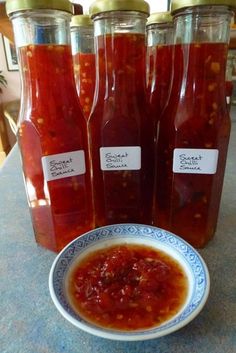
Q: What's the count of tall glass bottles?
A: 5